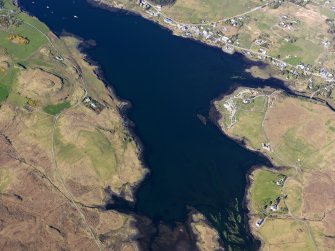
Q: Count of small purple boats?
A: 0